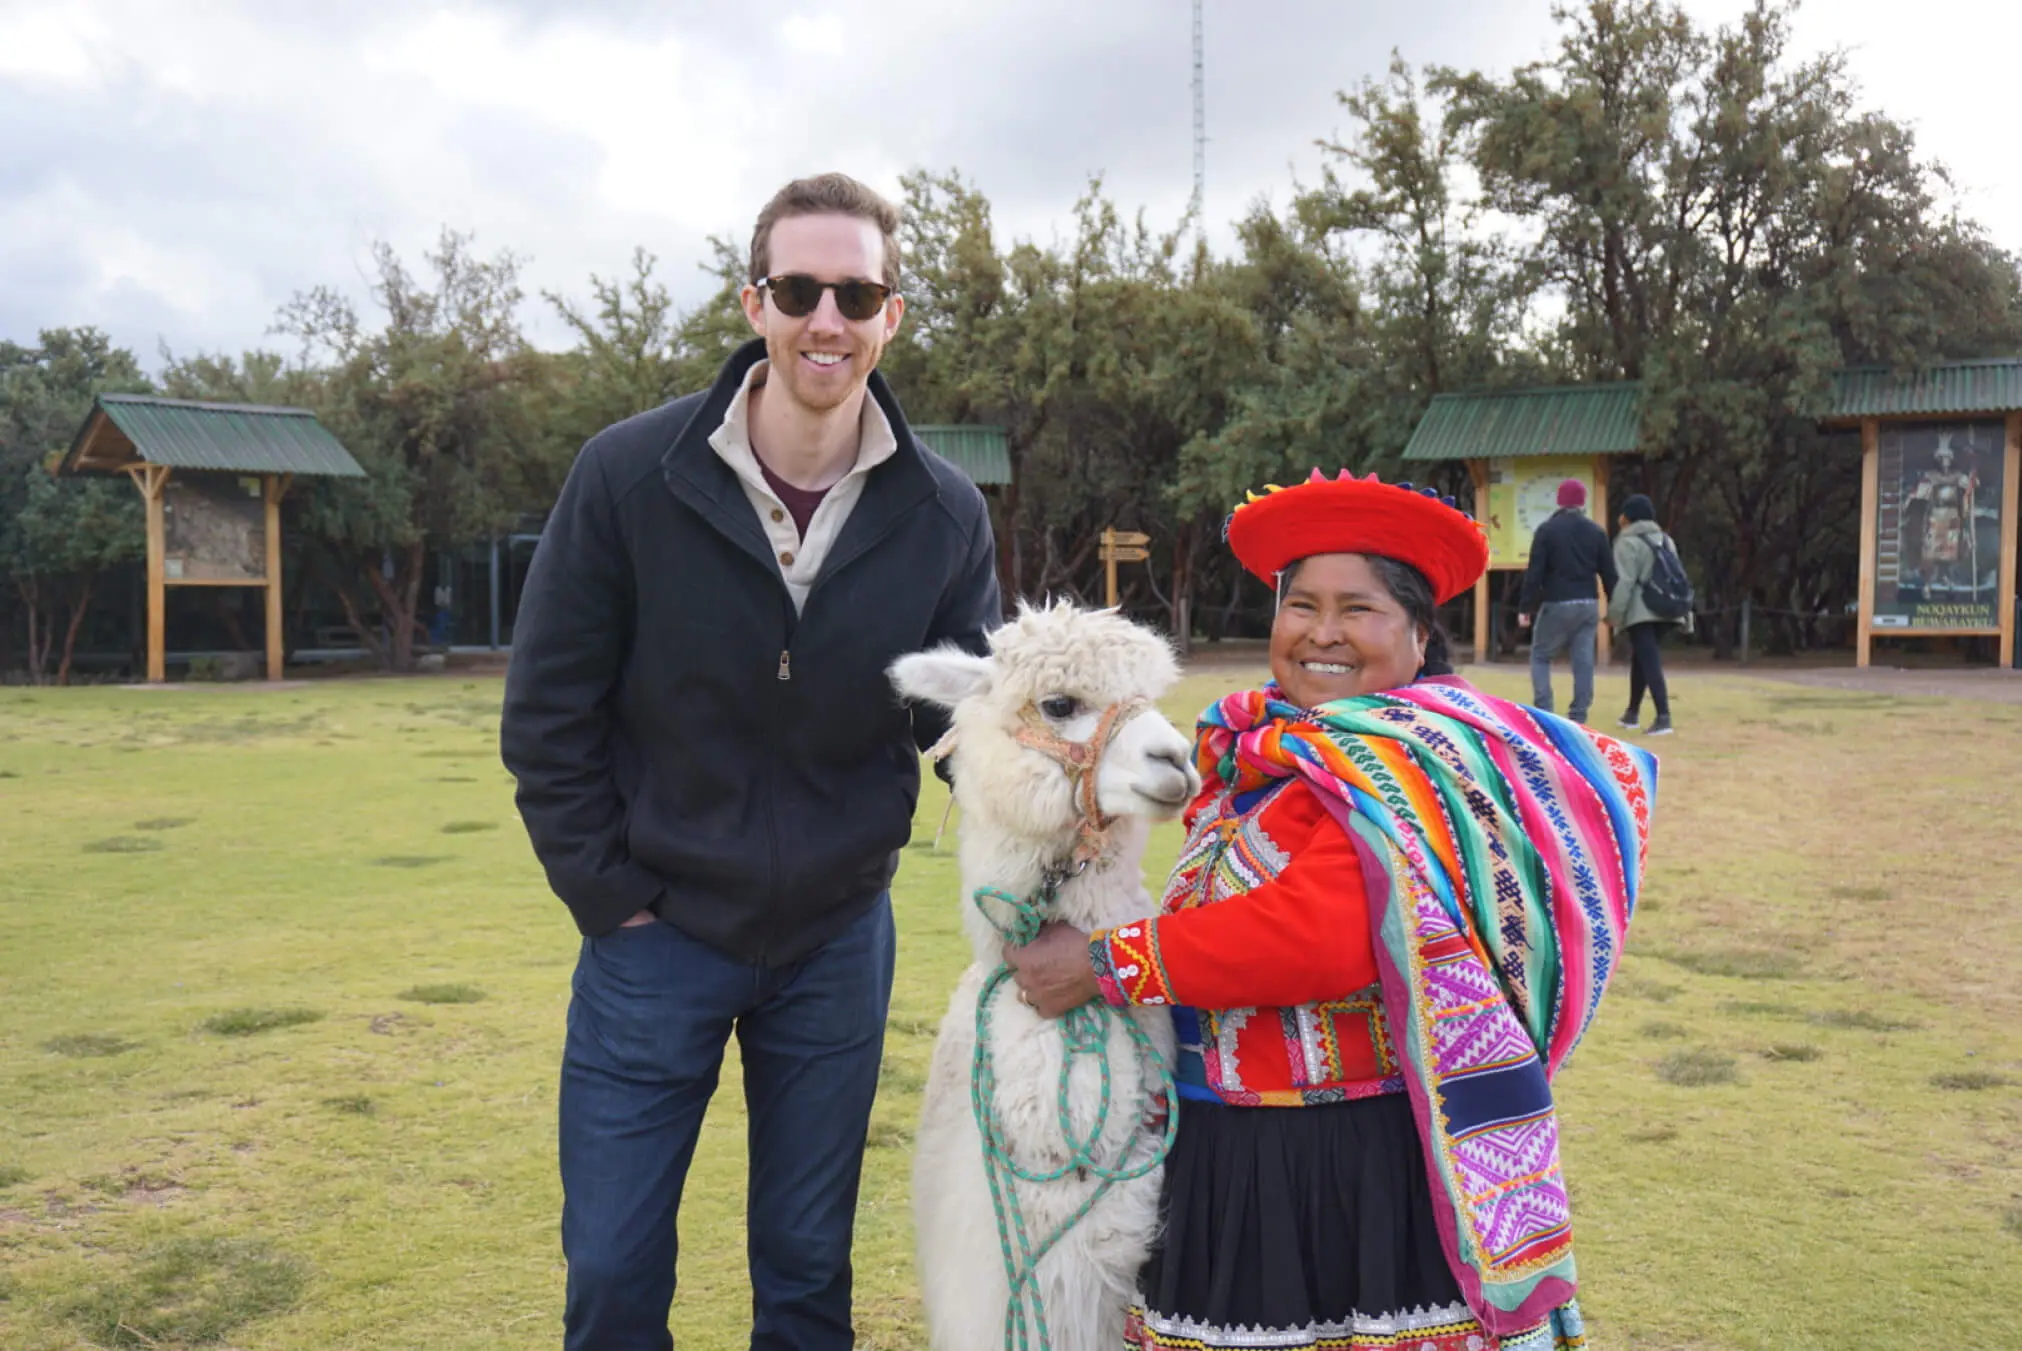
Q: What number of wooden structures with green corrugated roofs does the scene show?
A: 4